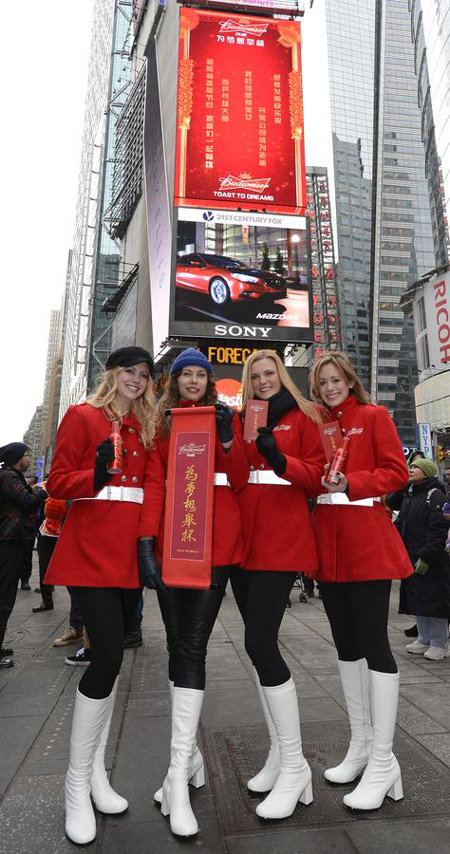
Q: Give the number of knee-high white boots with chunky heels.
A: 8